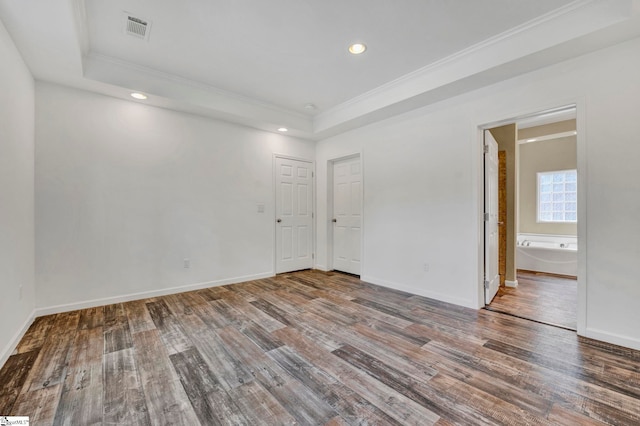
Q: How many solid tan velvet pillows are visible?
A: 0